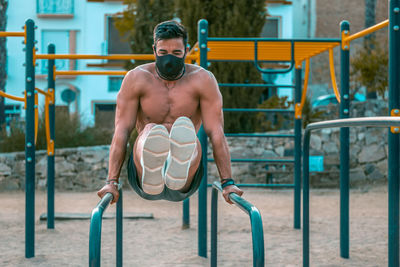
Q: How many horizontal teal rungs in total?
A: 5